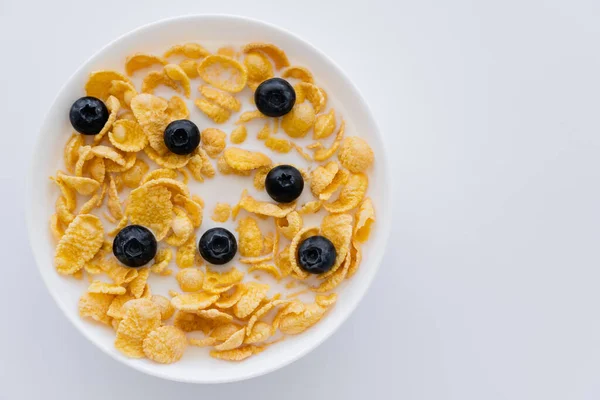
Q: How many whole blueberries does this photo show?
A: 7